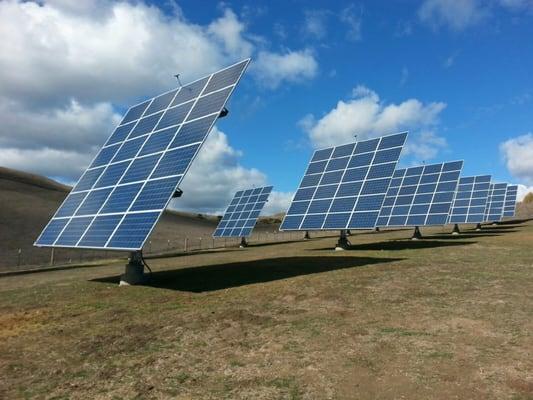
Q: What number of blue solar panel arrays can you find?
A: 7